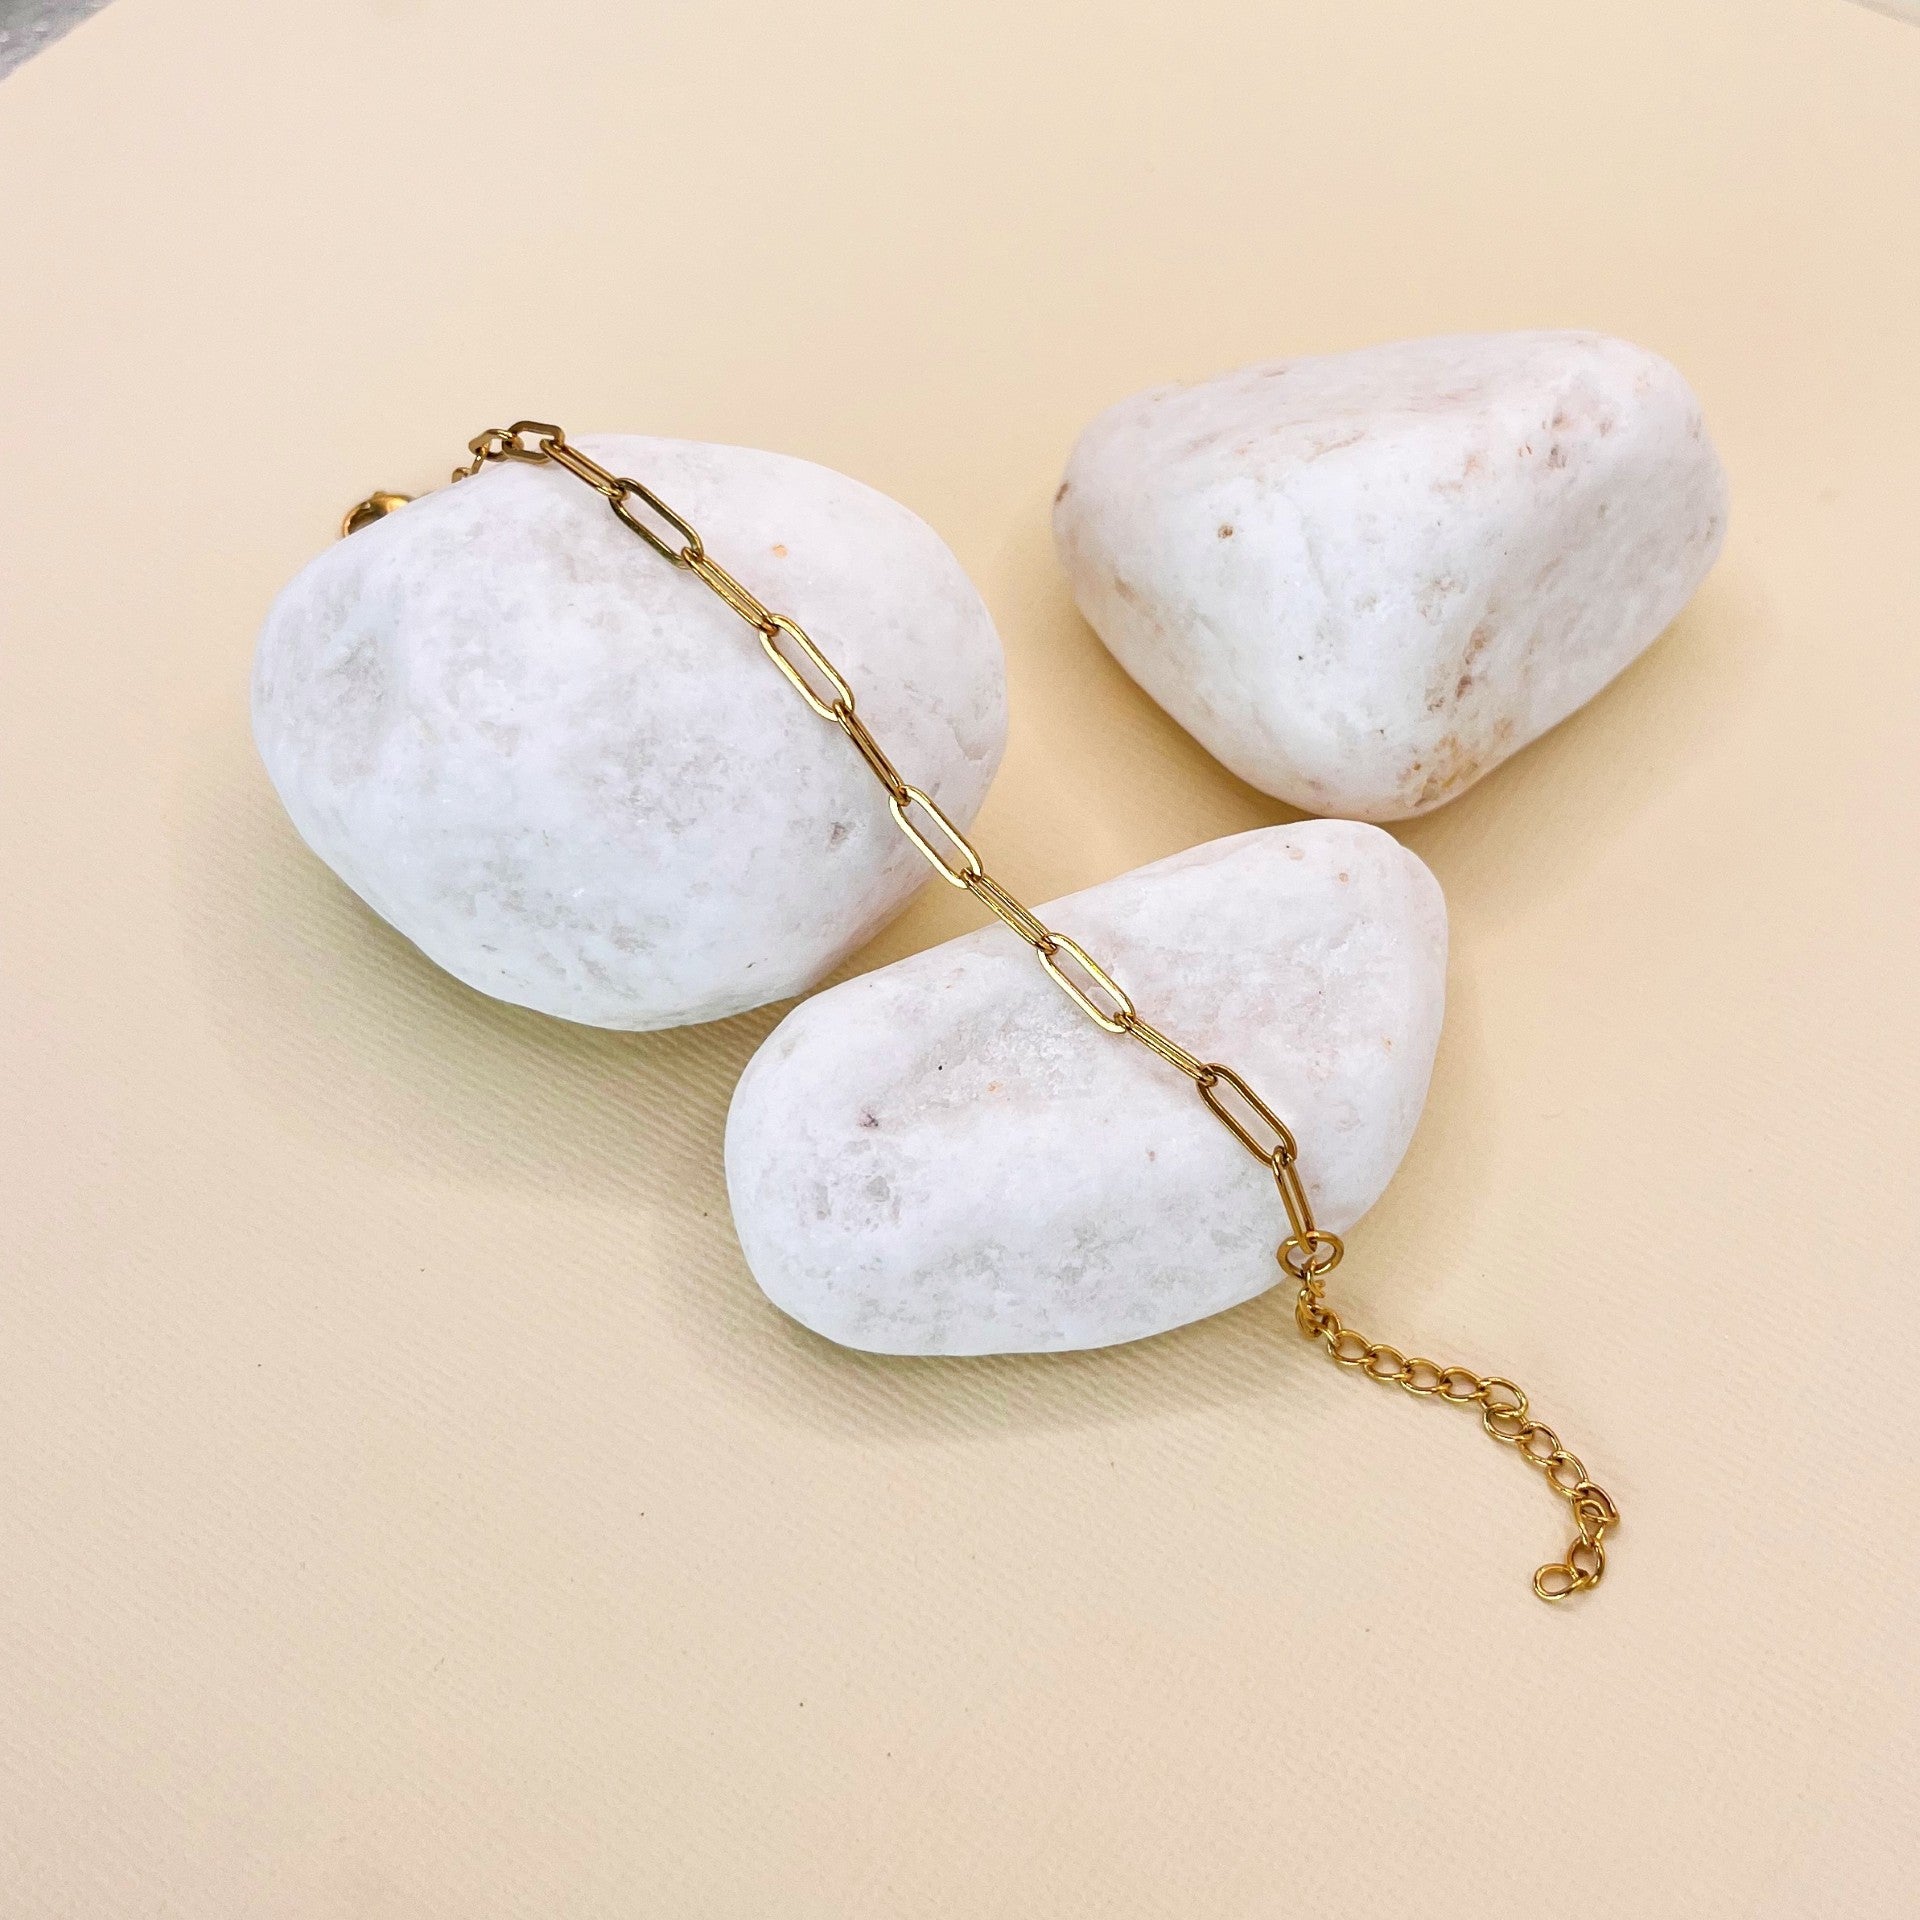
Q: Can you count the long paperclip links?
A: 11